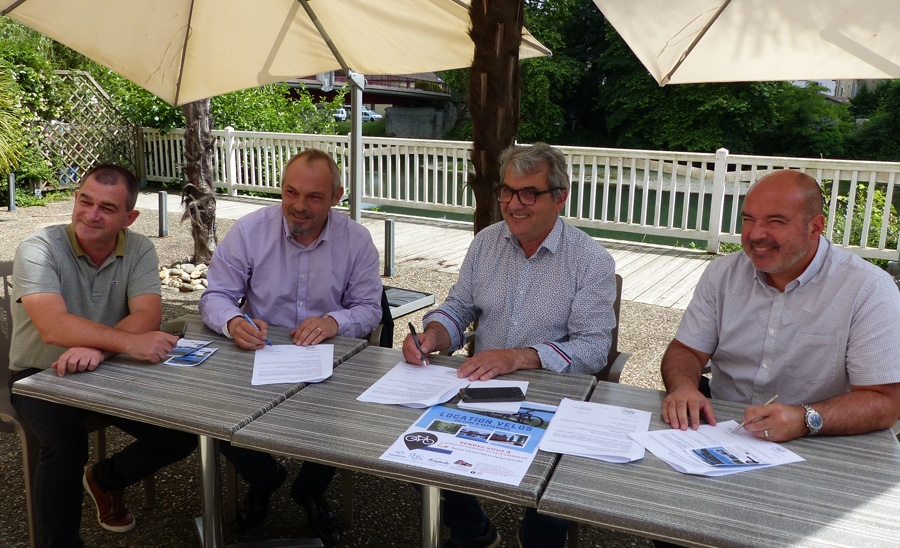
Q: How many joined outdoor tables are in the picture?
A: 3